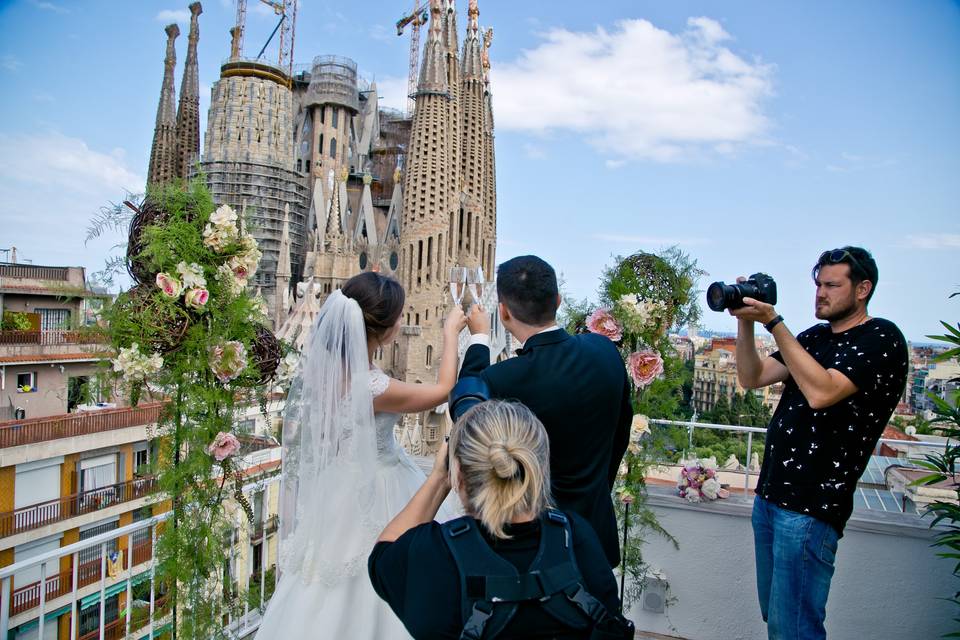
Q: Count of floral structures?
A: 2